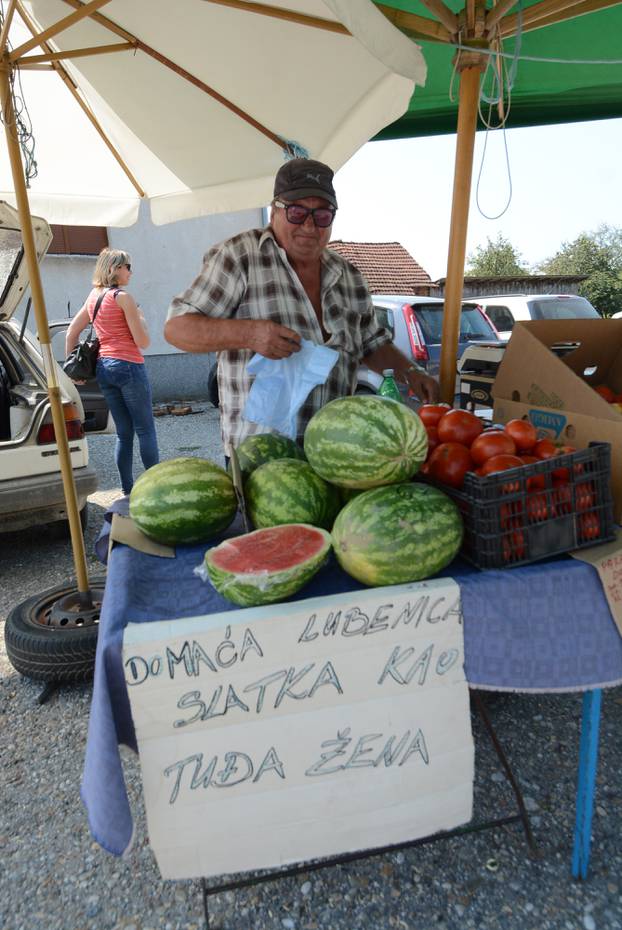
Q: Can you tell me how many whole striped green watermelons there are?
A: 5